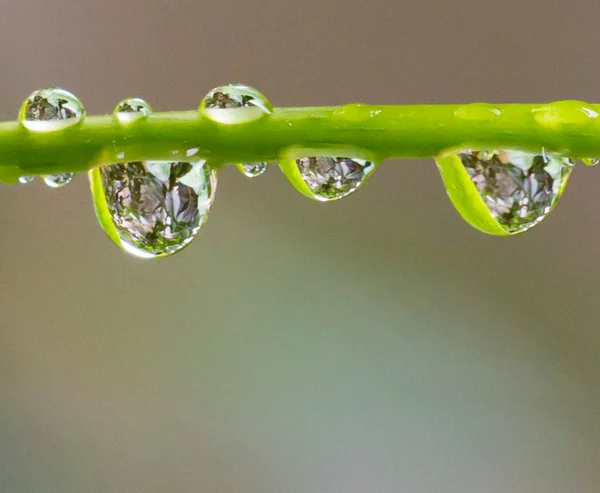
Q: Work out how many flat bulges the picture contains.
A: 3